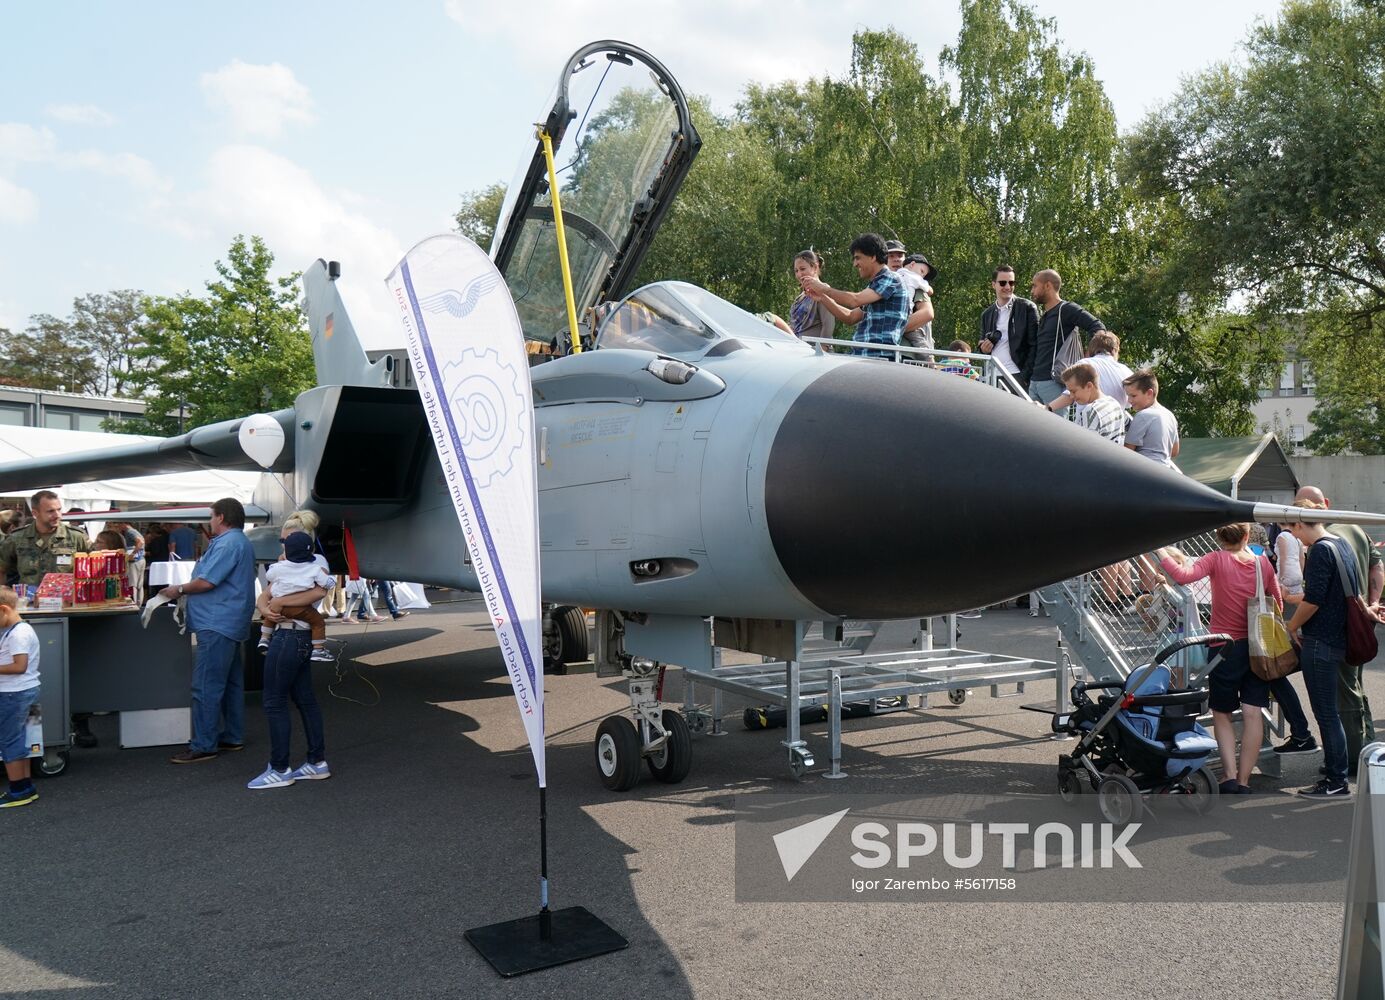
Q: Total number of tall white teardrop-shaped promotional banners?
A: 1